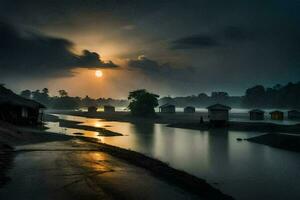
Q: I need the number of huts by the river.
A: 9